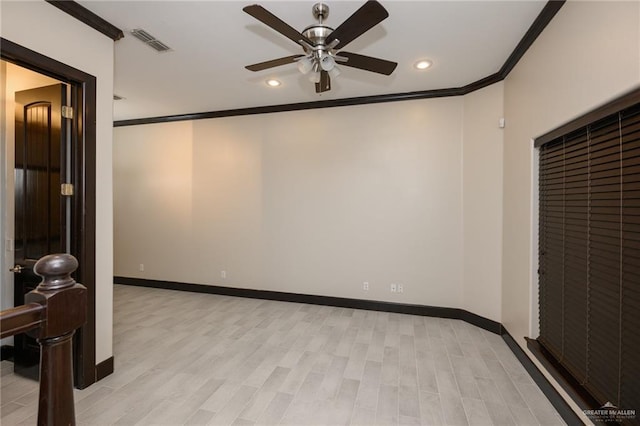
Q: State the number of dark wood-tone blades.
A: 5